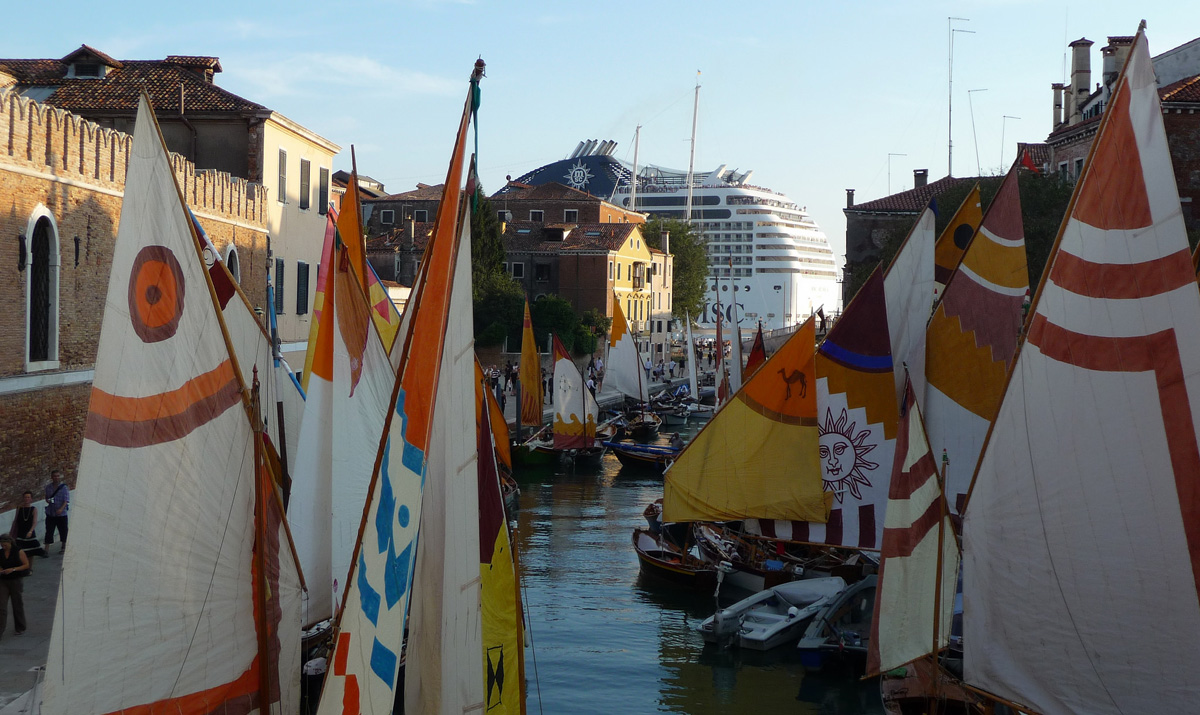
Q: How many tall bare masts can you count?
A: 2